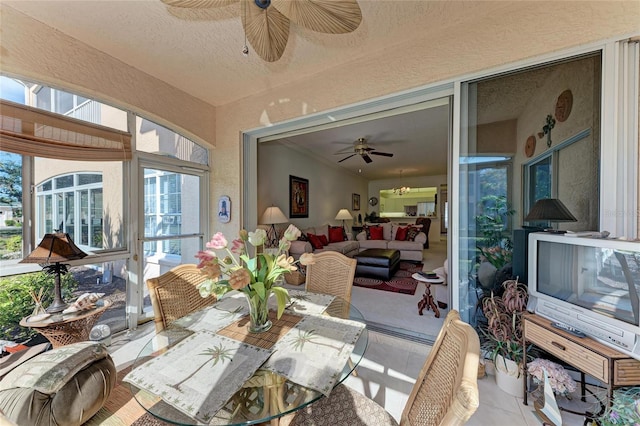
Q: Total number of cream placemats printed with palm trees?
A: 4